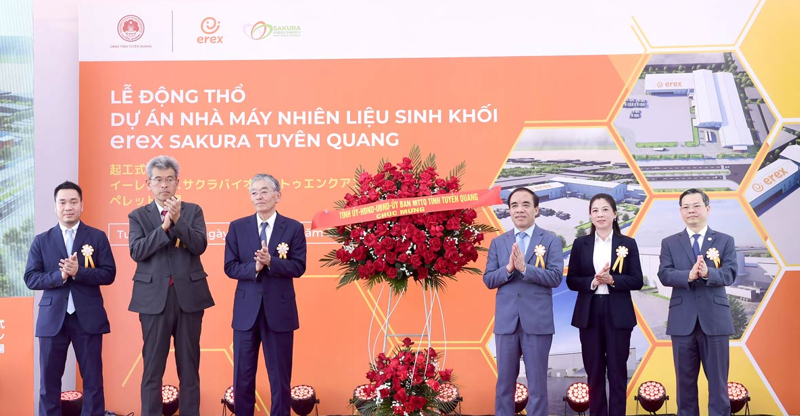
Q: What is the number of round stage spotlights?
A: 10